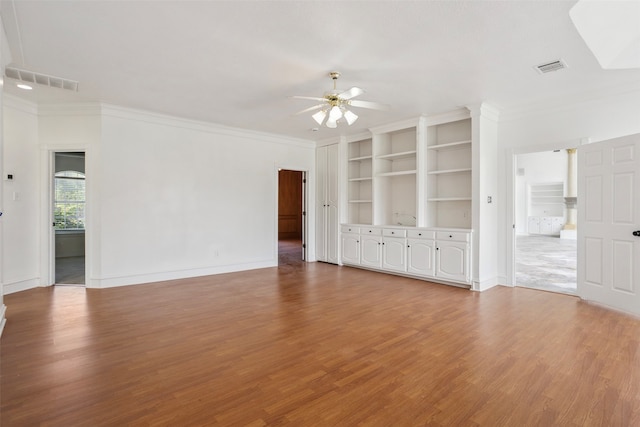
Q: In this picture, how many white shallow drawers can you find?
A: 5